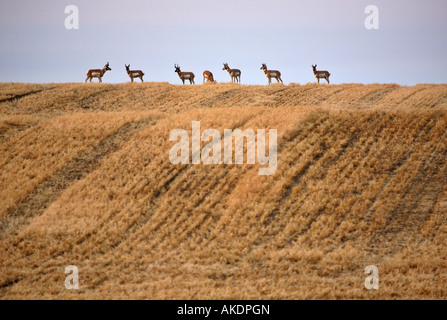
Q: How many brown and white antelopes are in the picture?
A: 7